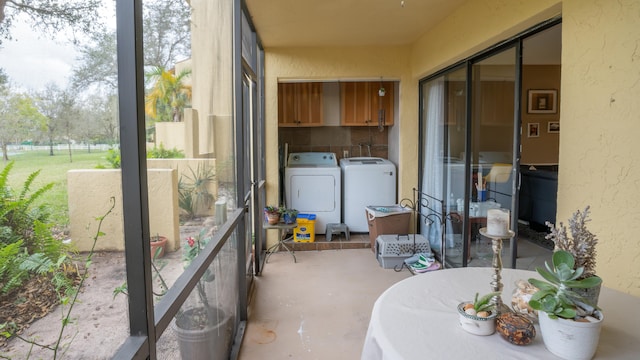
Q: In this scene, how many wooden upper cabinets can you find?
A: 2